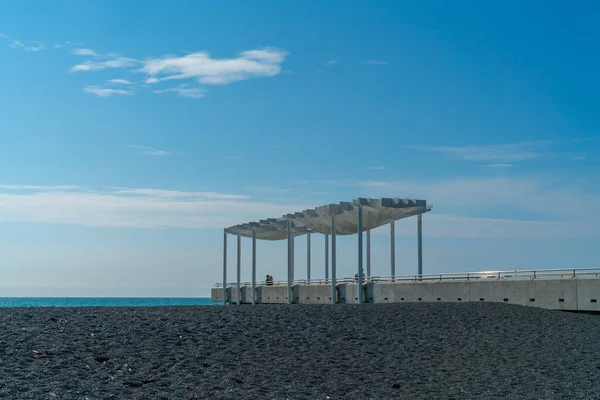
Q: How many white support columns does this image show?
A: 12